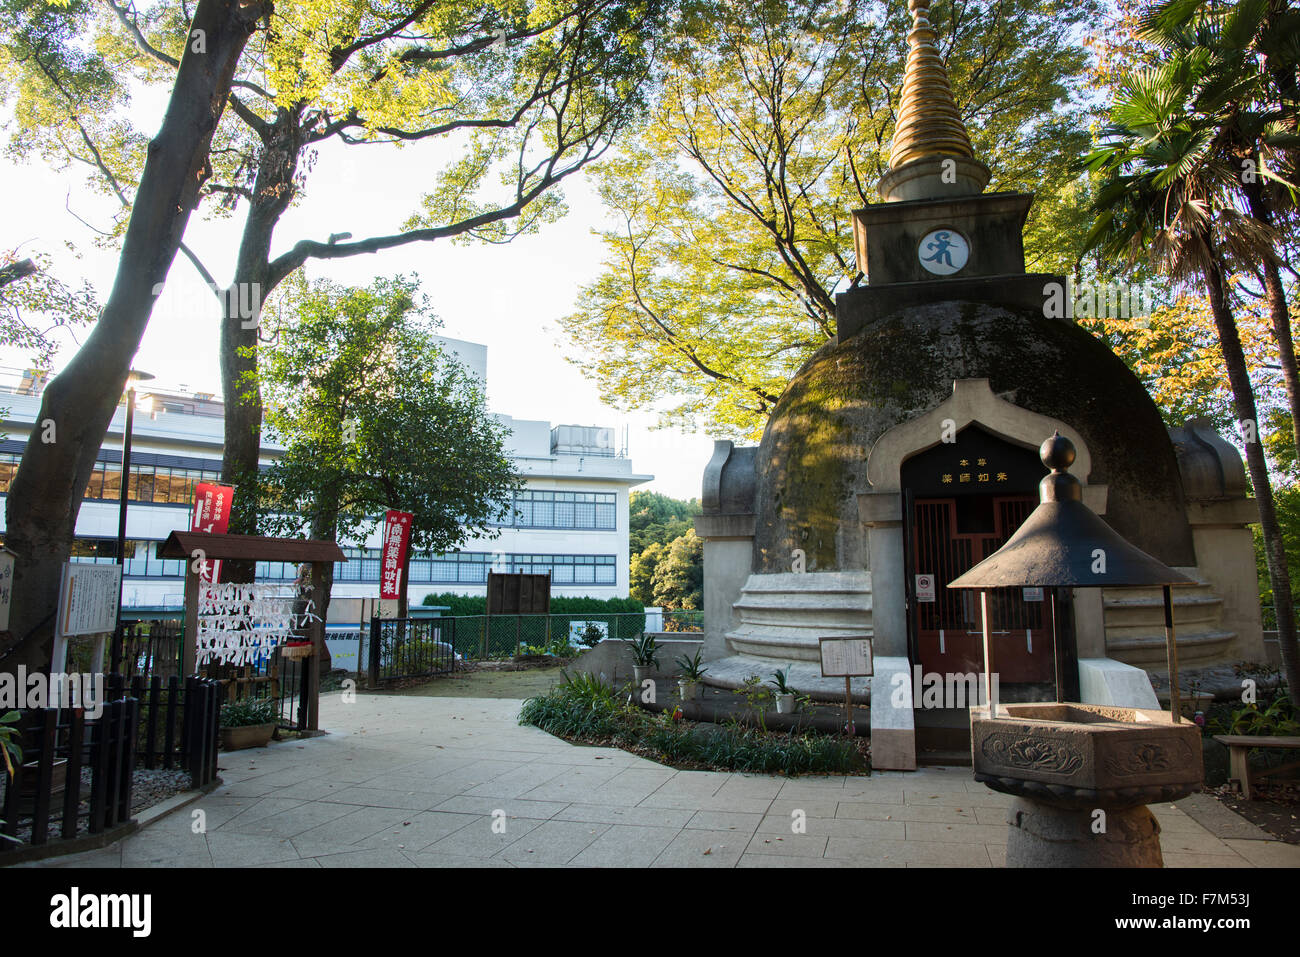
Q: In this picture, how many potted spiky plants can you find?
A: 3